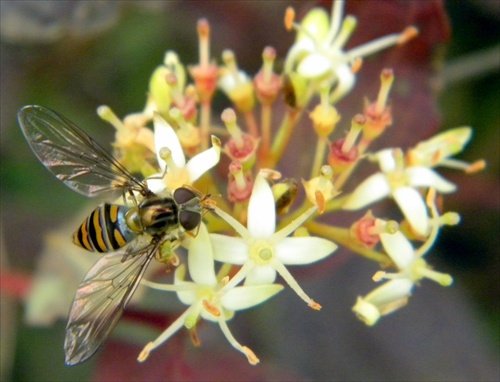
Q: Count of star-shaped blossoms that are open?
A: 6